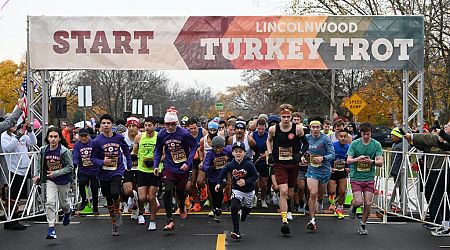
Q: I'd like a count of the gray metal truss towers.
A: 2